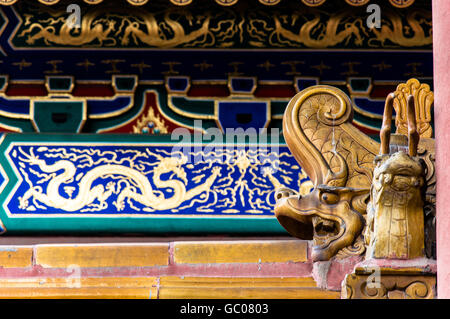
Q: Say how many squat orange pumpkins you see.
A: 0